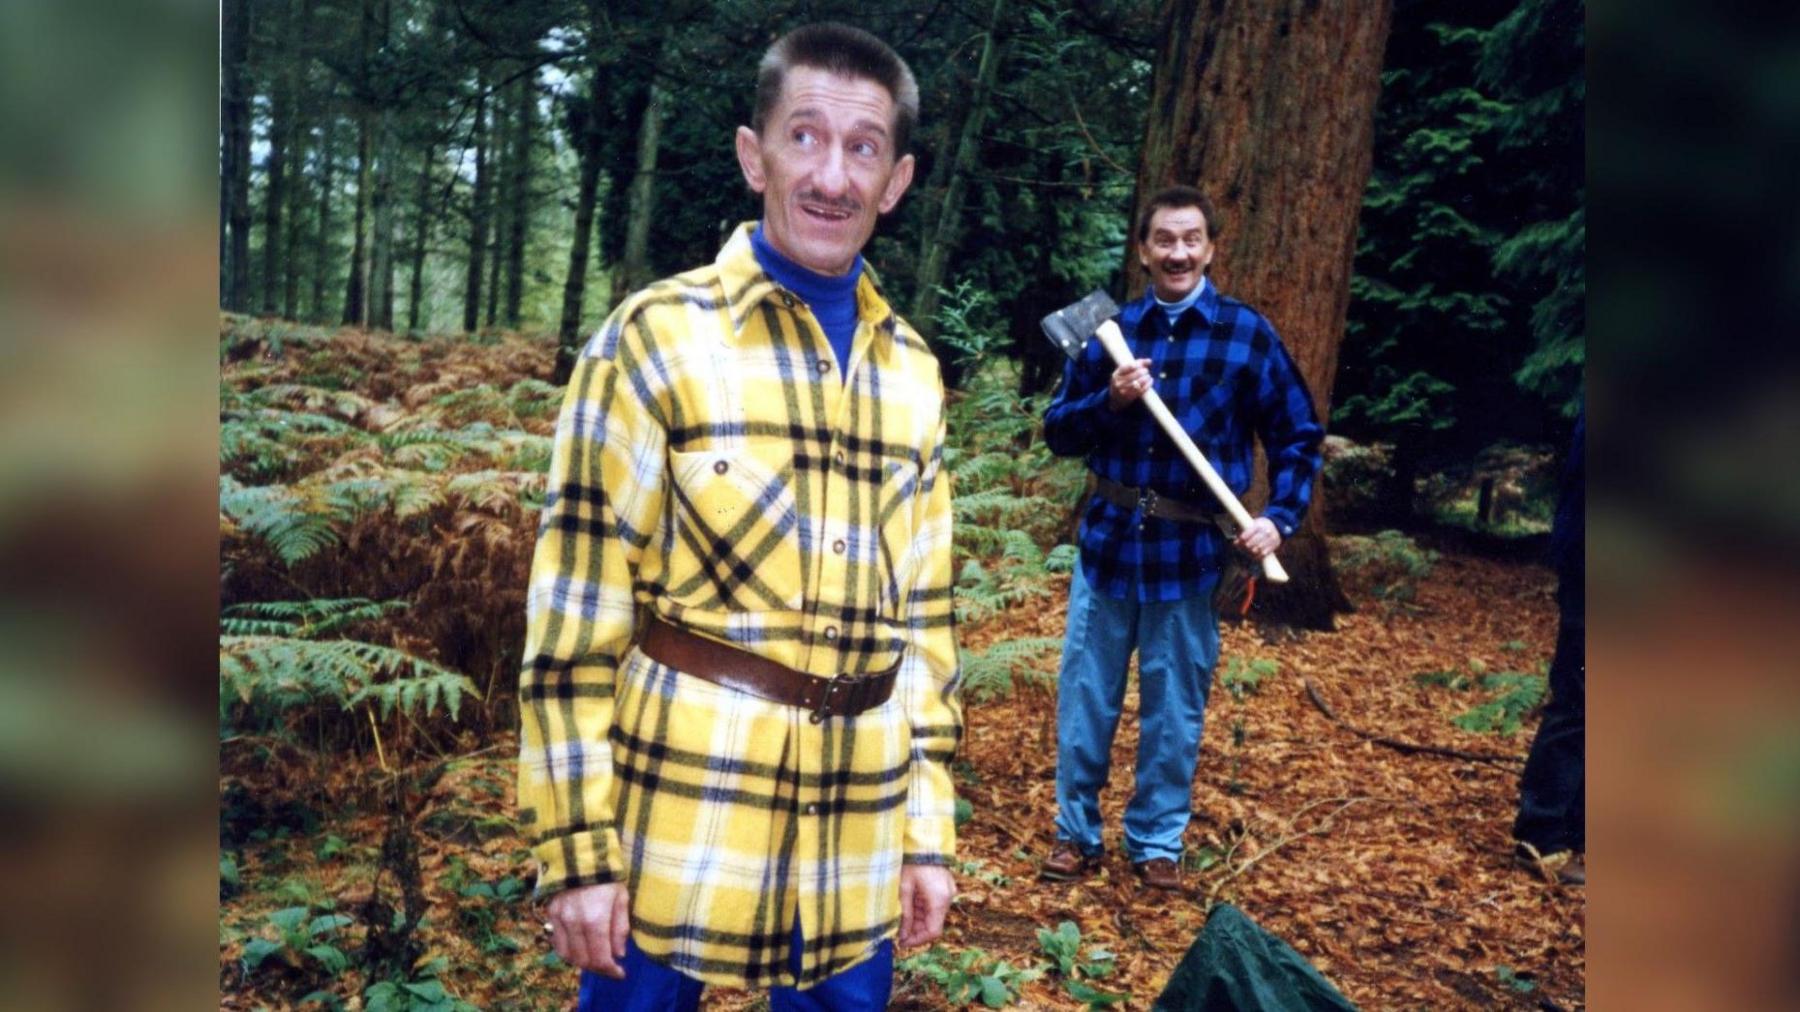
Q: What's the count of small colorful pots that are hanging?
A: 0